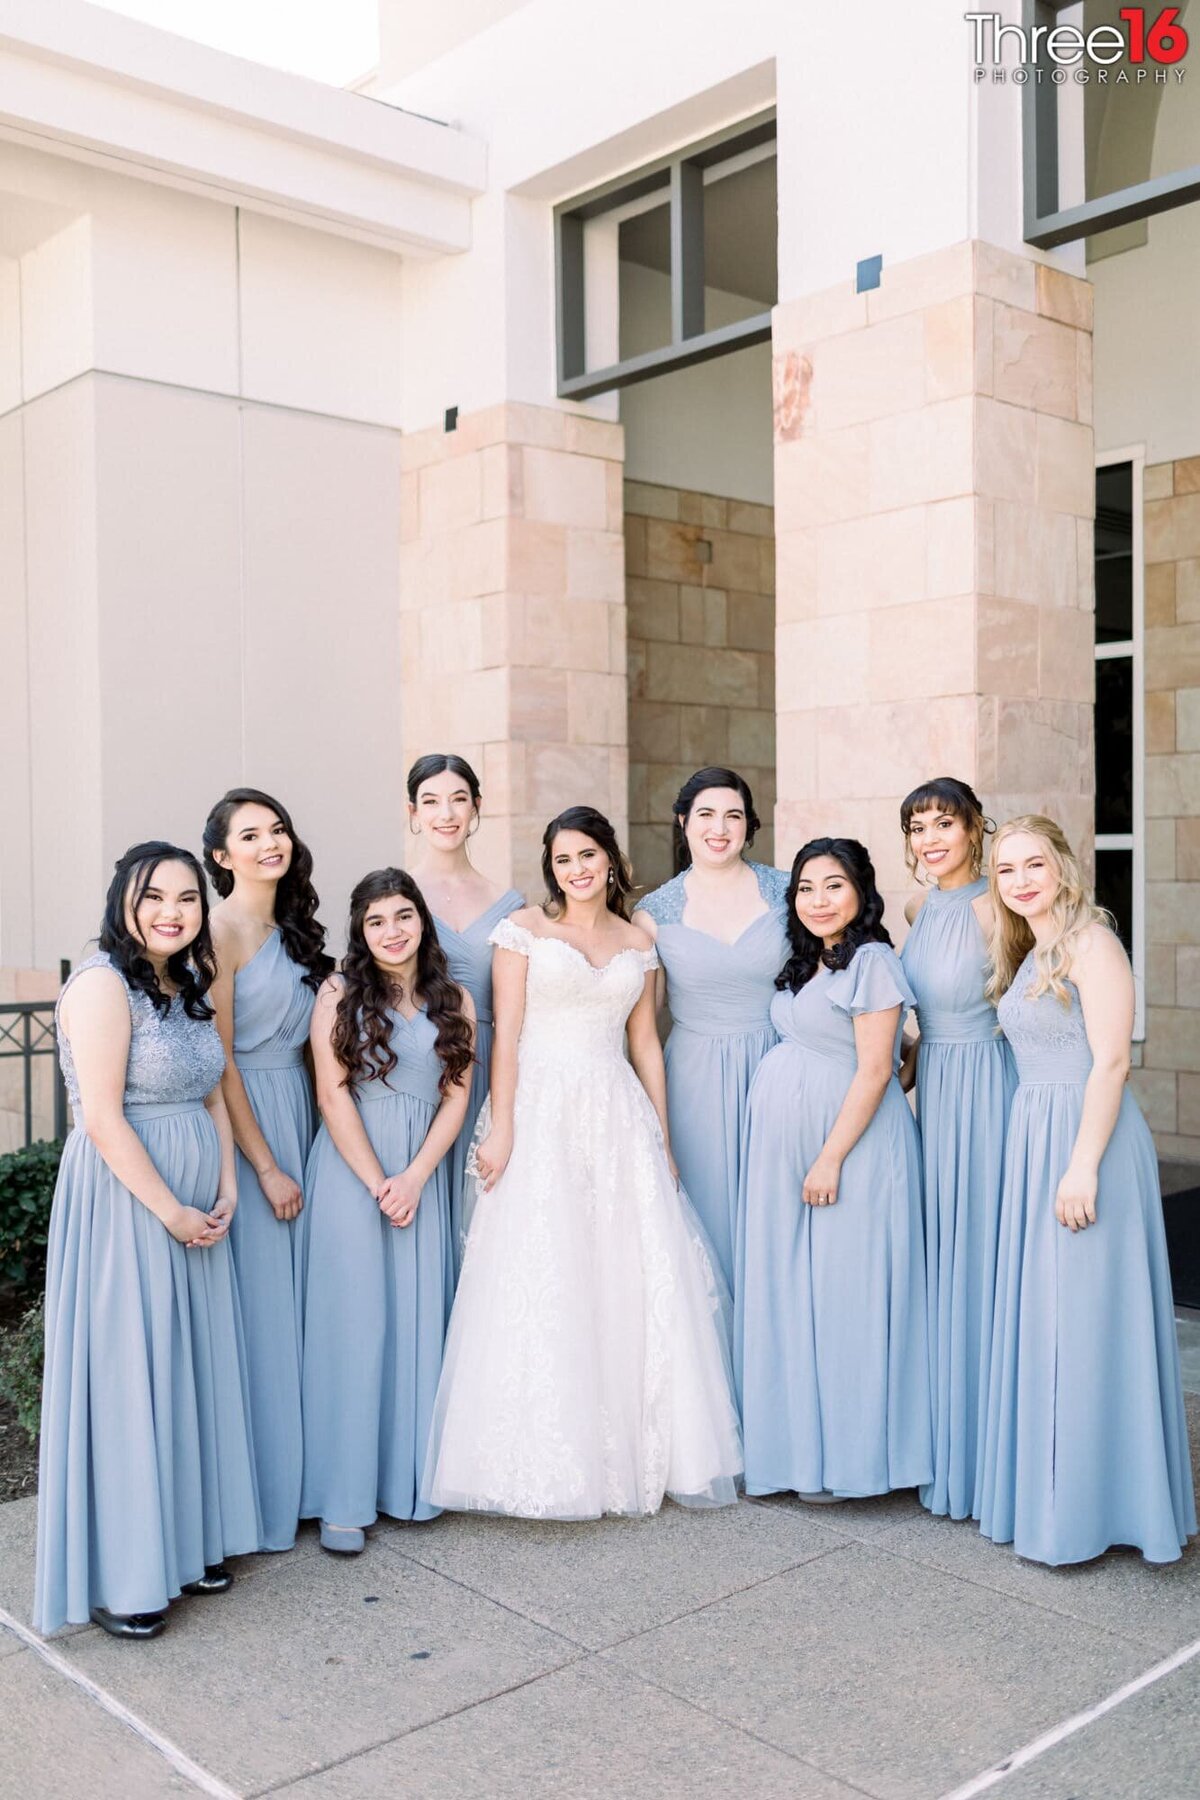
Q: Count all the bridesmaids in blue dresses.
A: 8